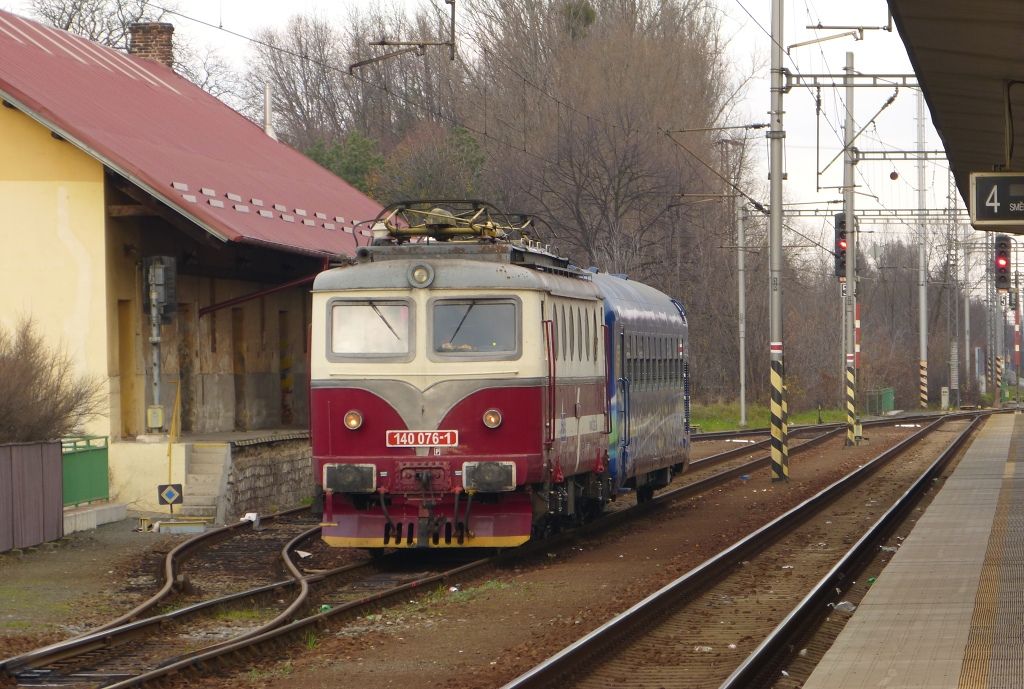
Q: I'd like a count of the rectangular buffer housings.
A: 2